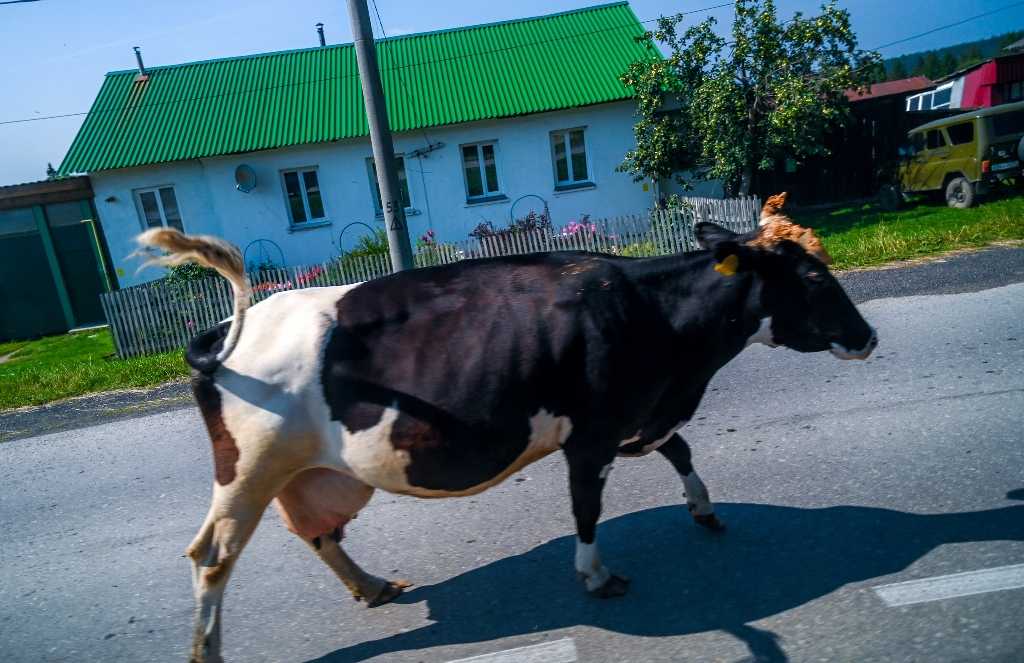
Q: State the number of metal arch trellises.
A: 3